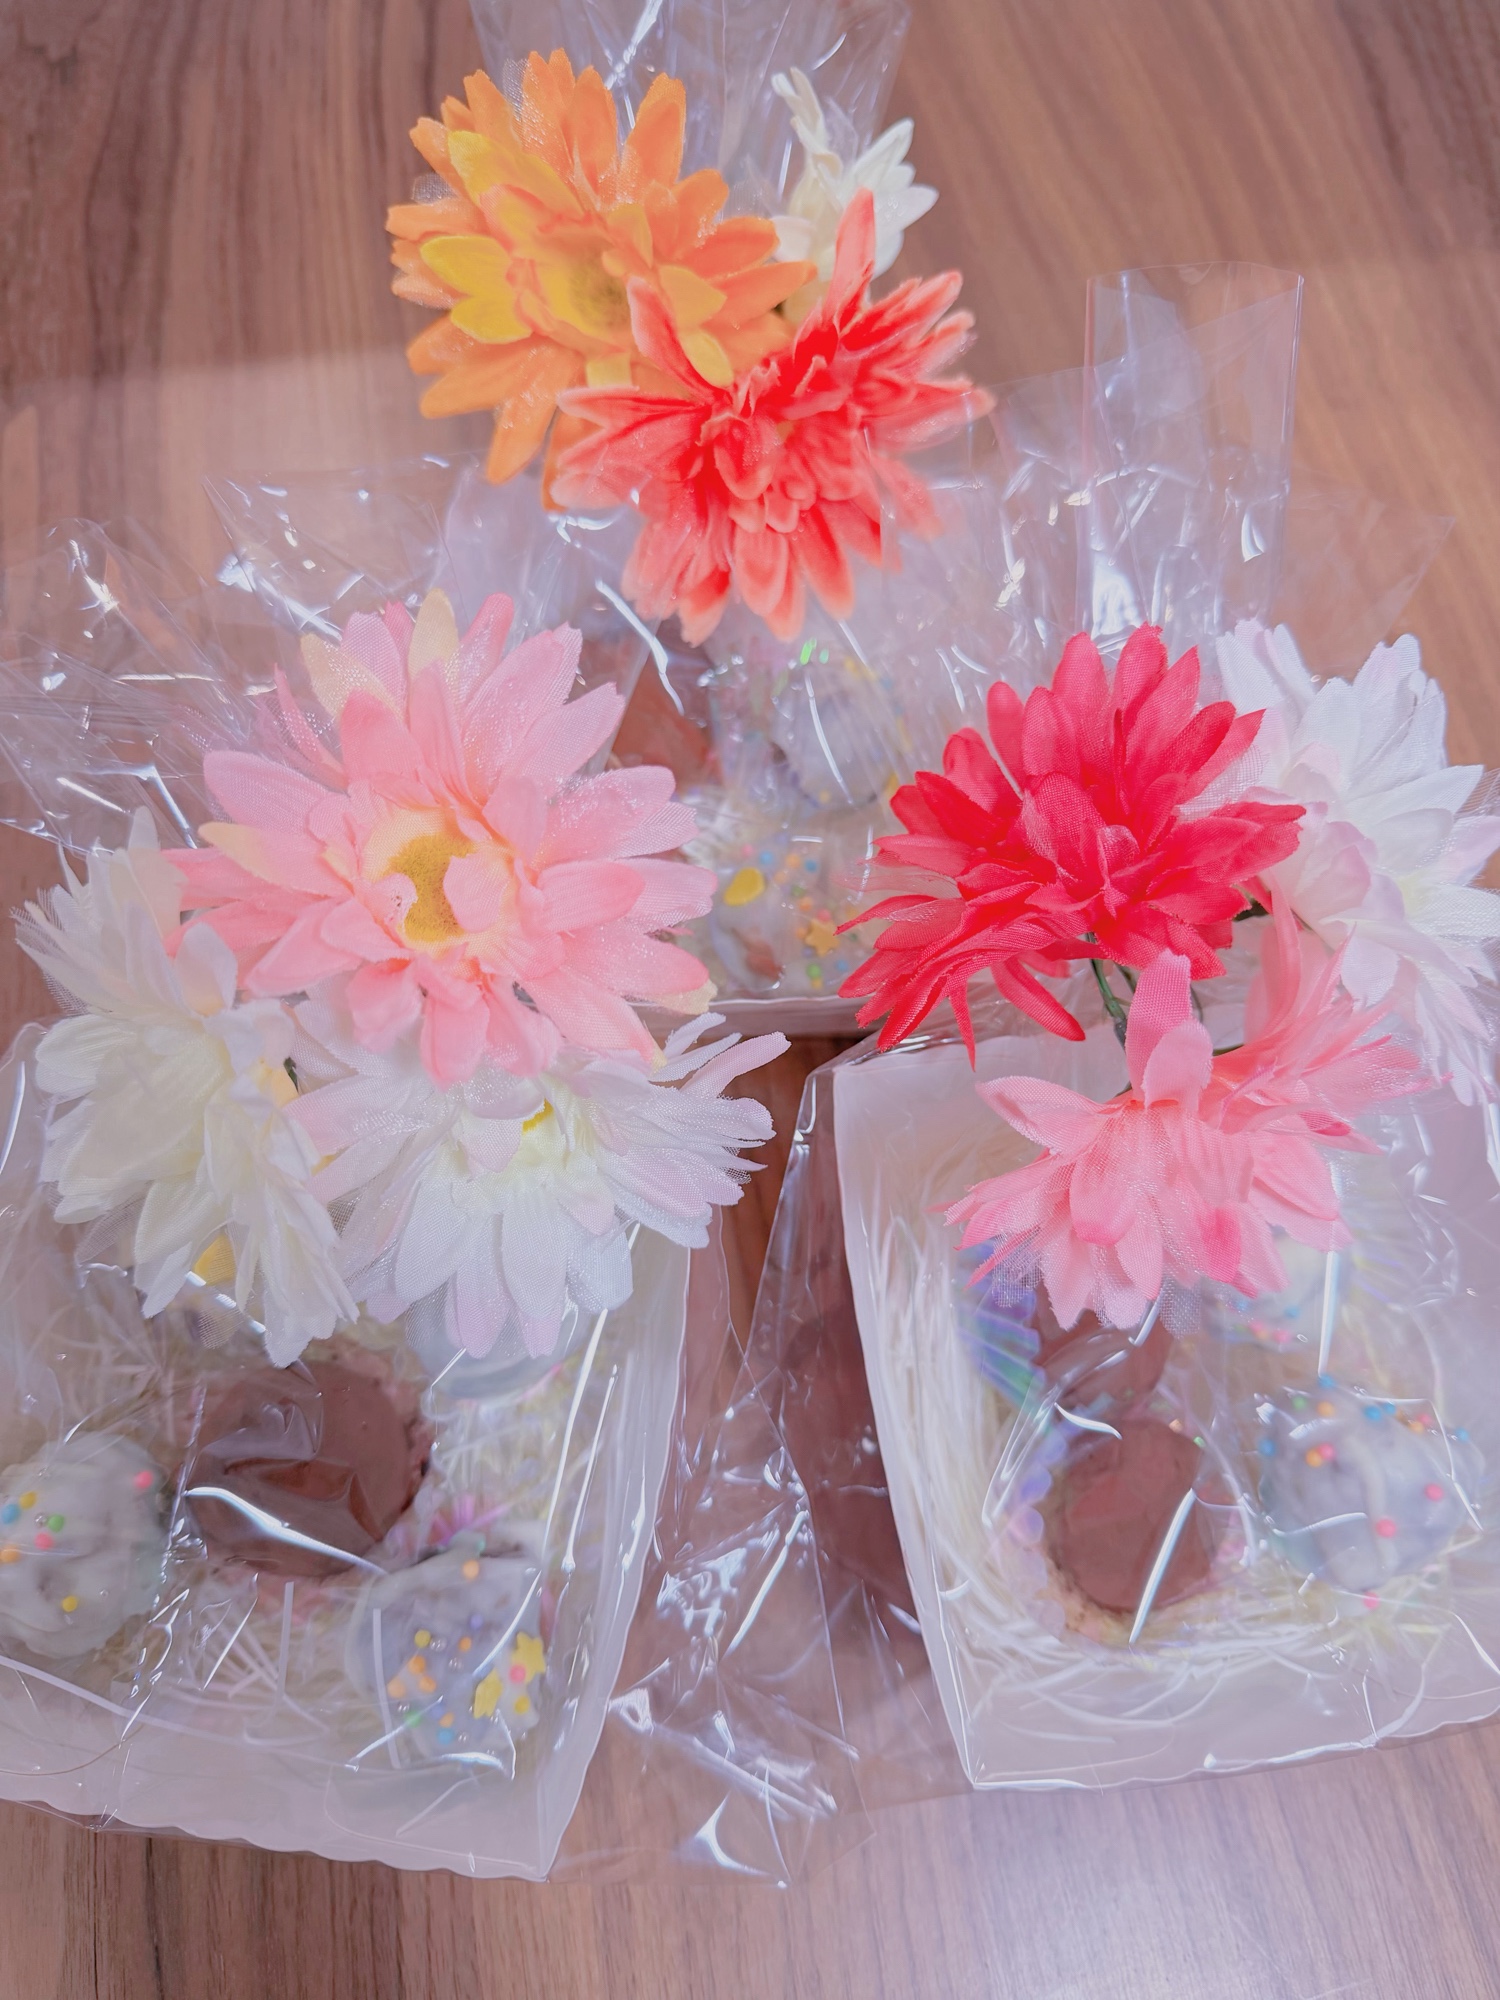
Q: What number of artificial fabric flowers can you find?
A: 9